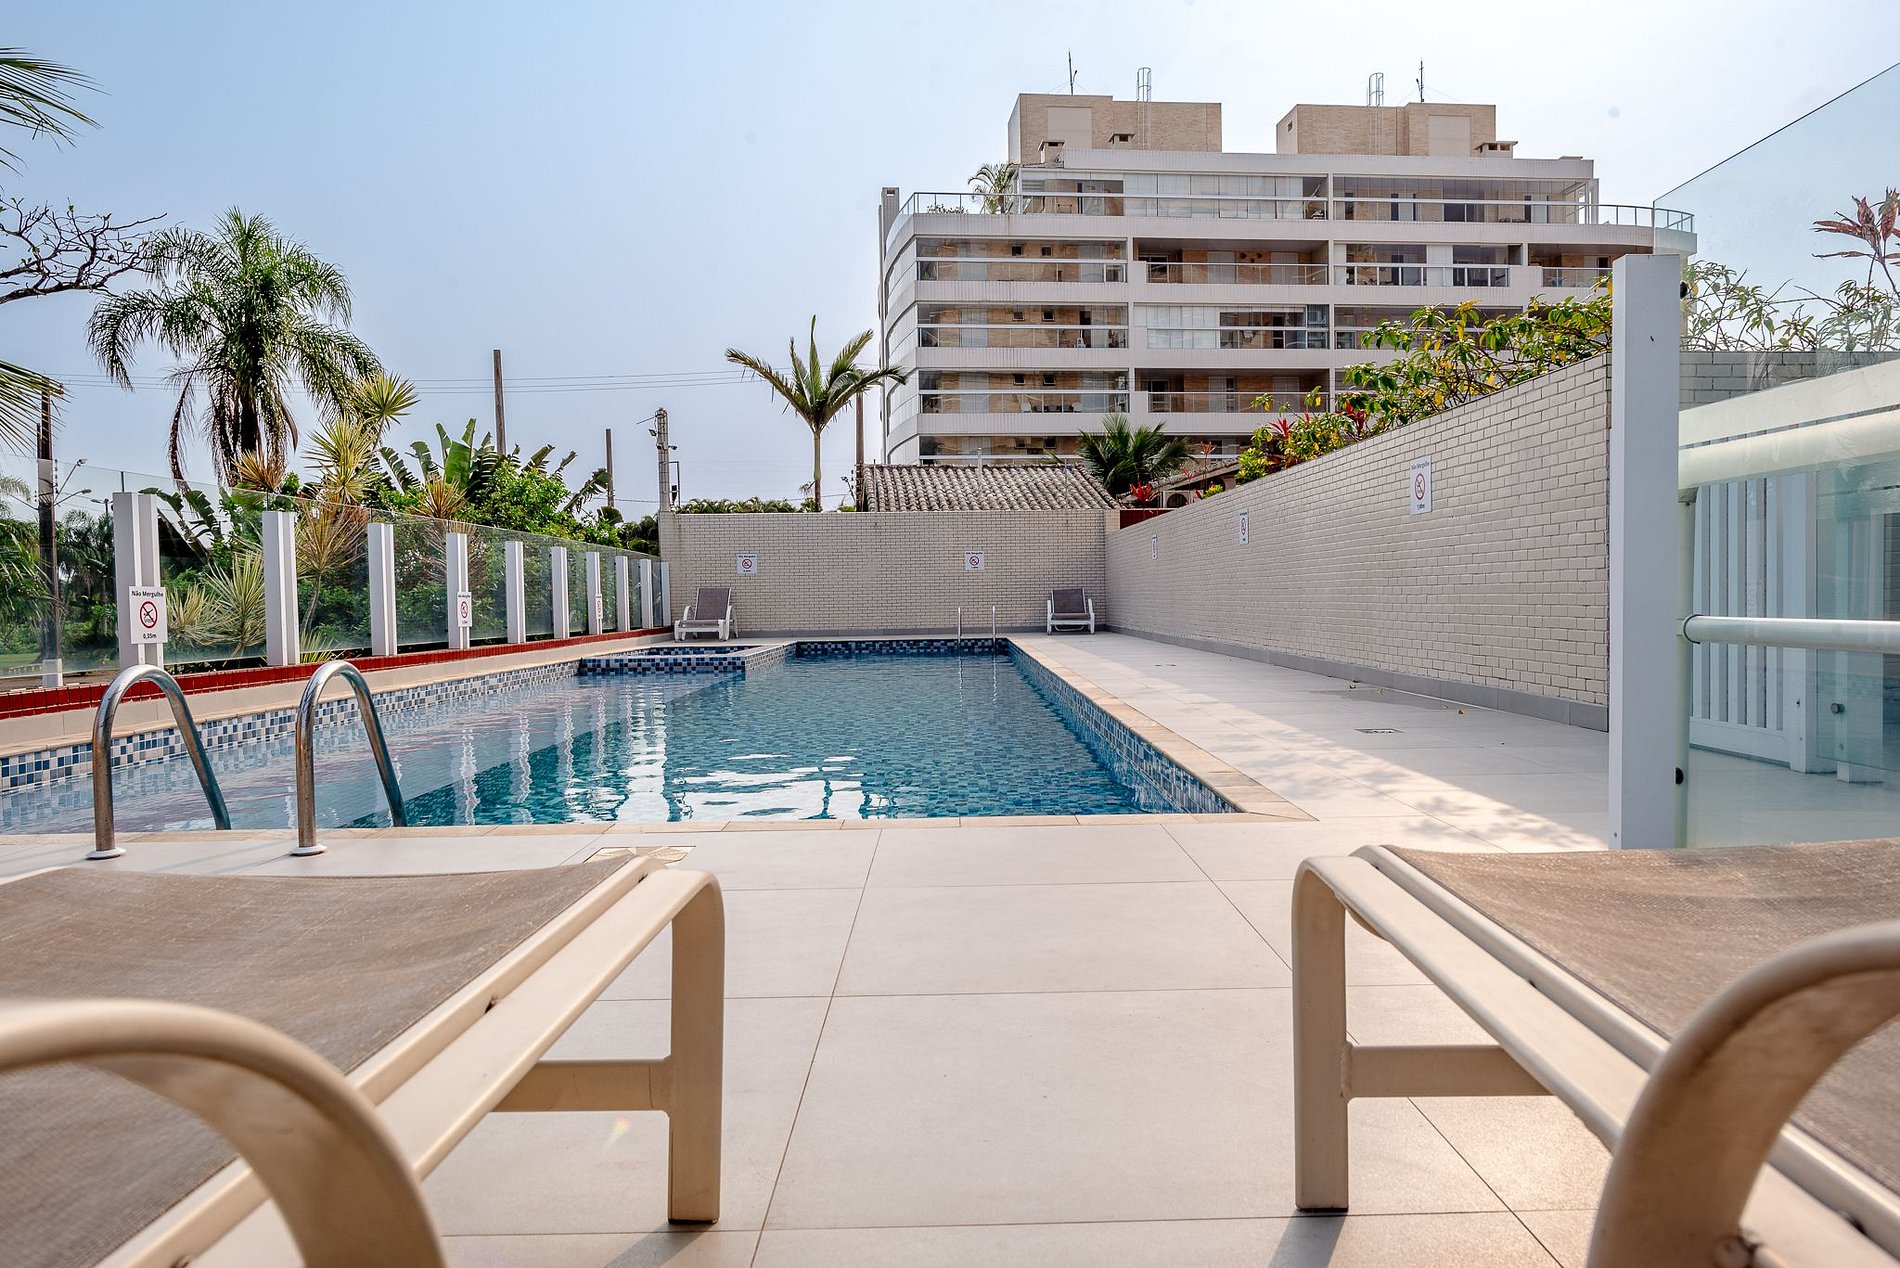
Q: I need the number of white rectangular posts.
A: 11